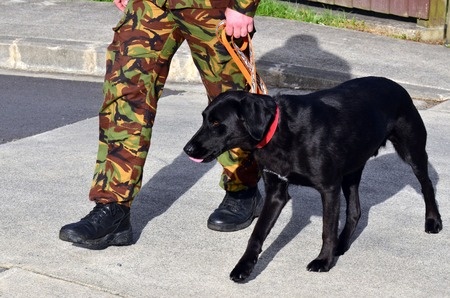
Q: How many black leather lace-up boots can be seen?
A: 2